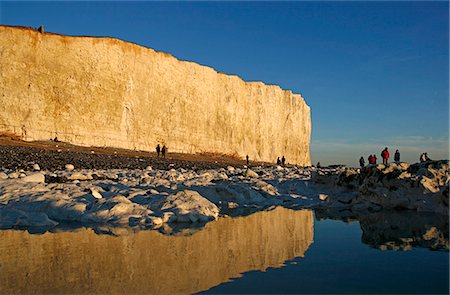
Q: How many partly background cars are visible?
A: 0